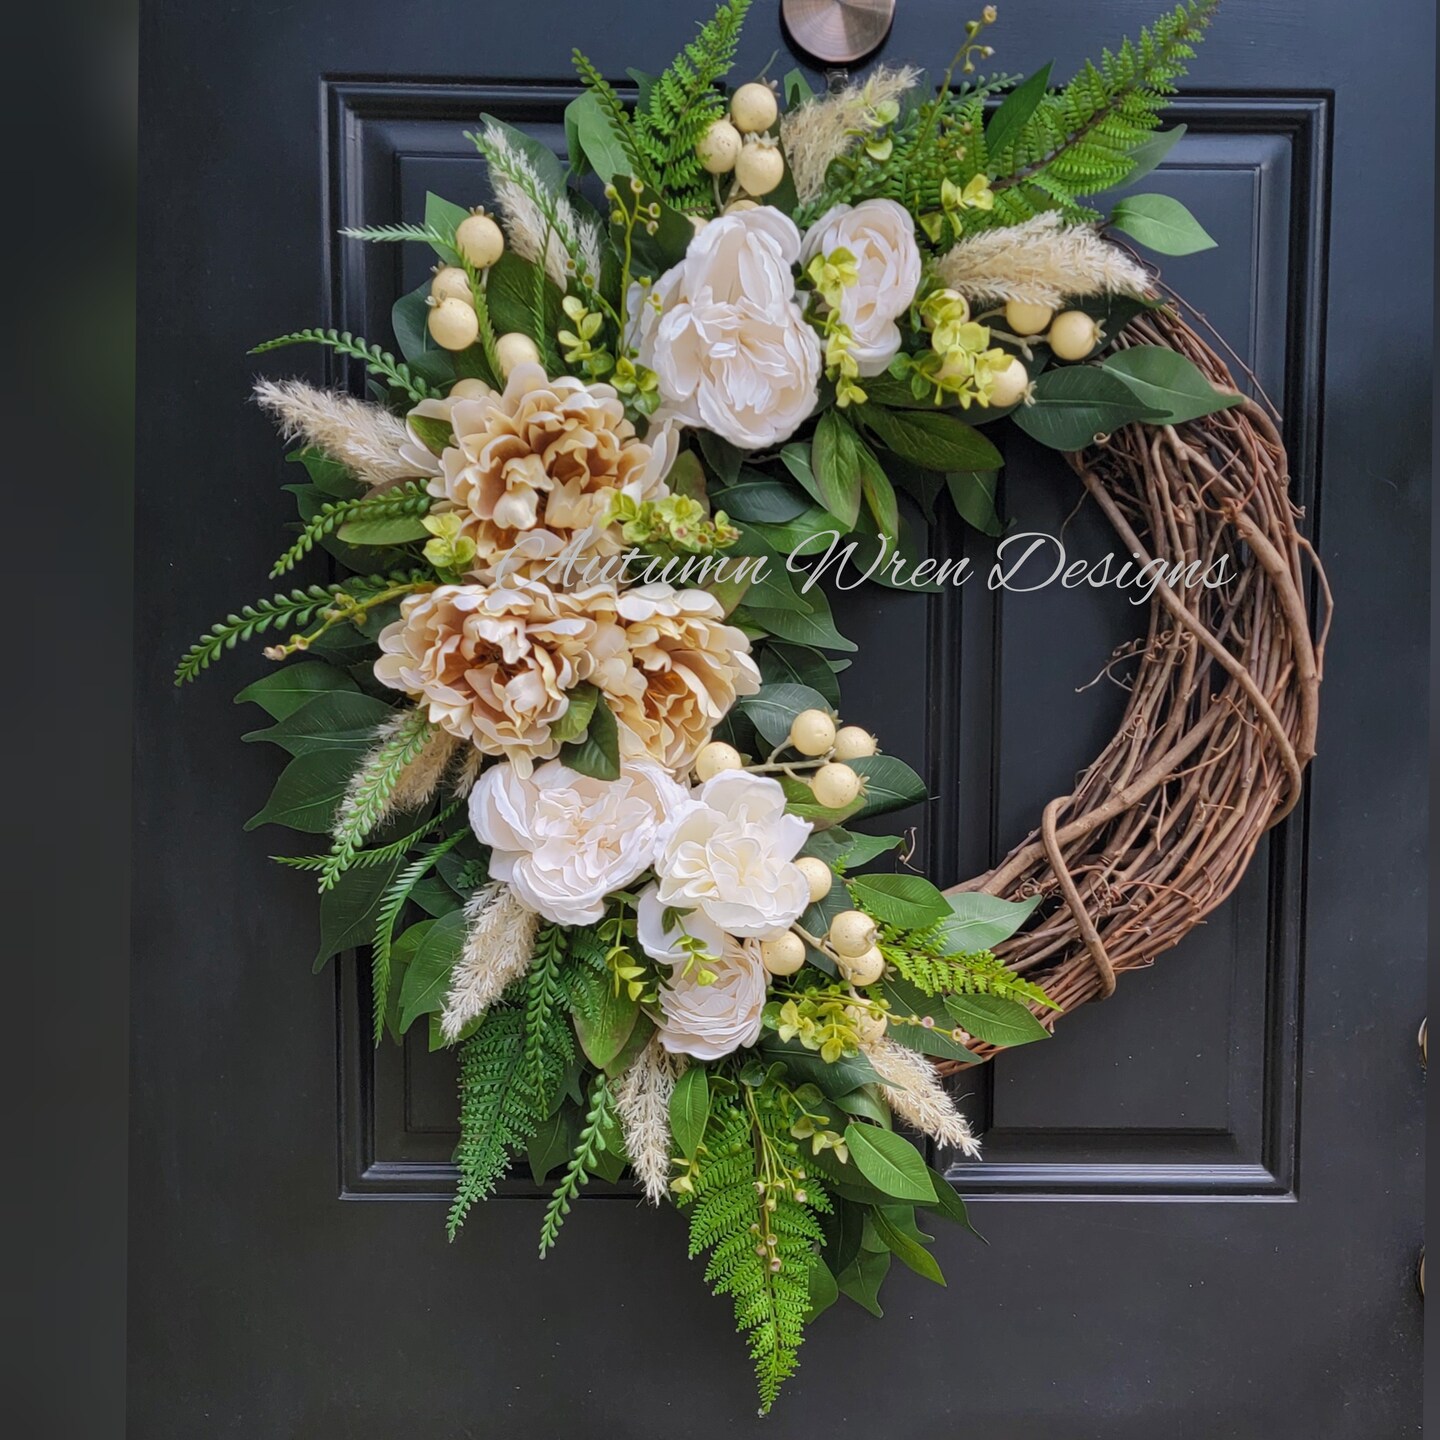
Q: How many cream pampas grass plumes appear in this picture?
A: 8